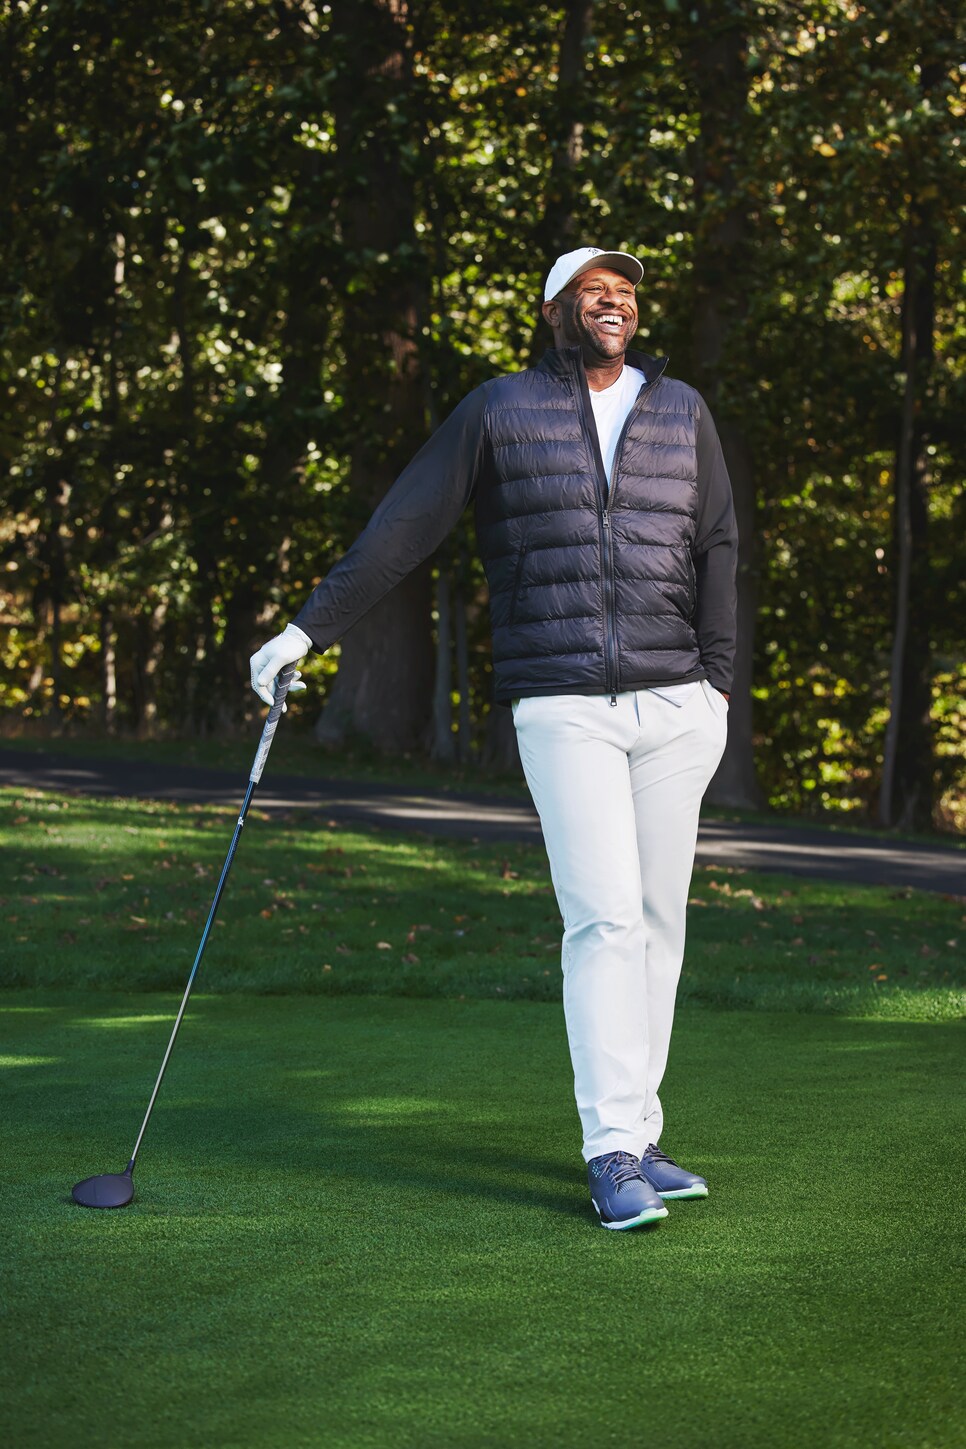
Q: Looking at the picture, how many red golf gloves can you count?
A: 0